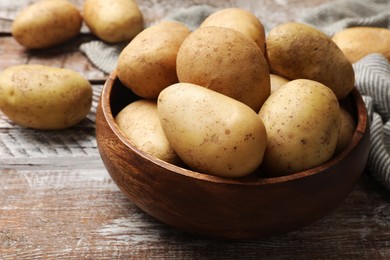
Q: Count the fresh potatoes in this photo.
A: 13